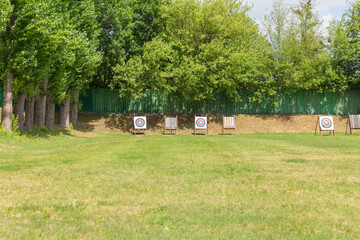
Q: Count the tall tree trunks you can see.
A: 7